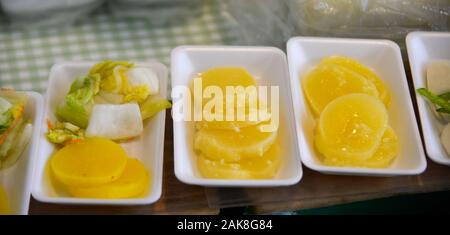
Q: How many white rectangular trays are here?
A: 5